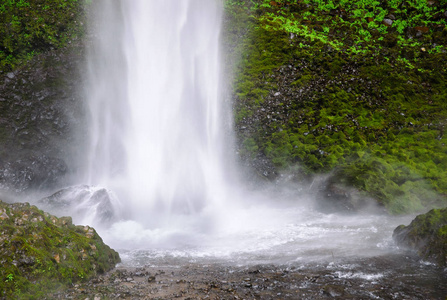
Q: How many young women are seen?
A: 0